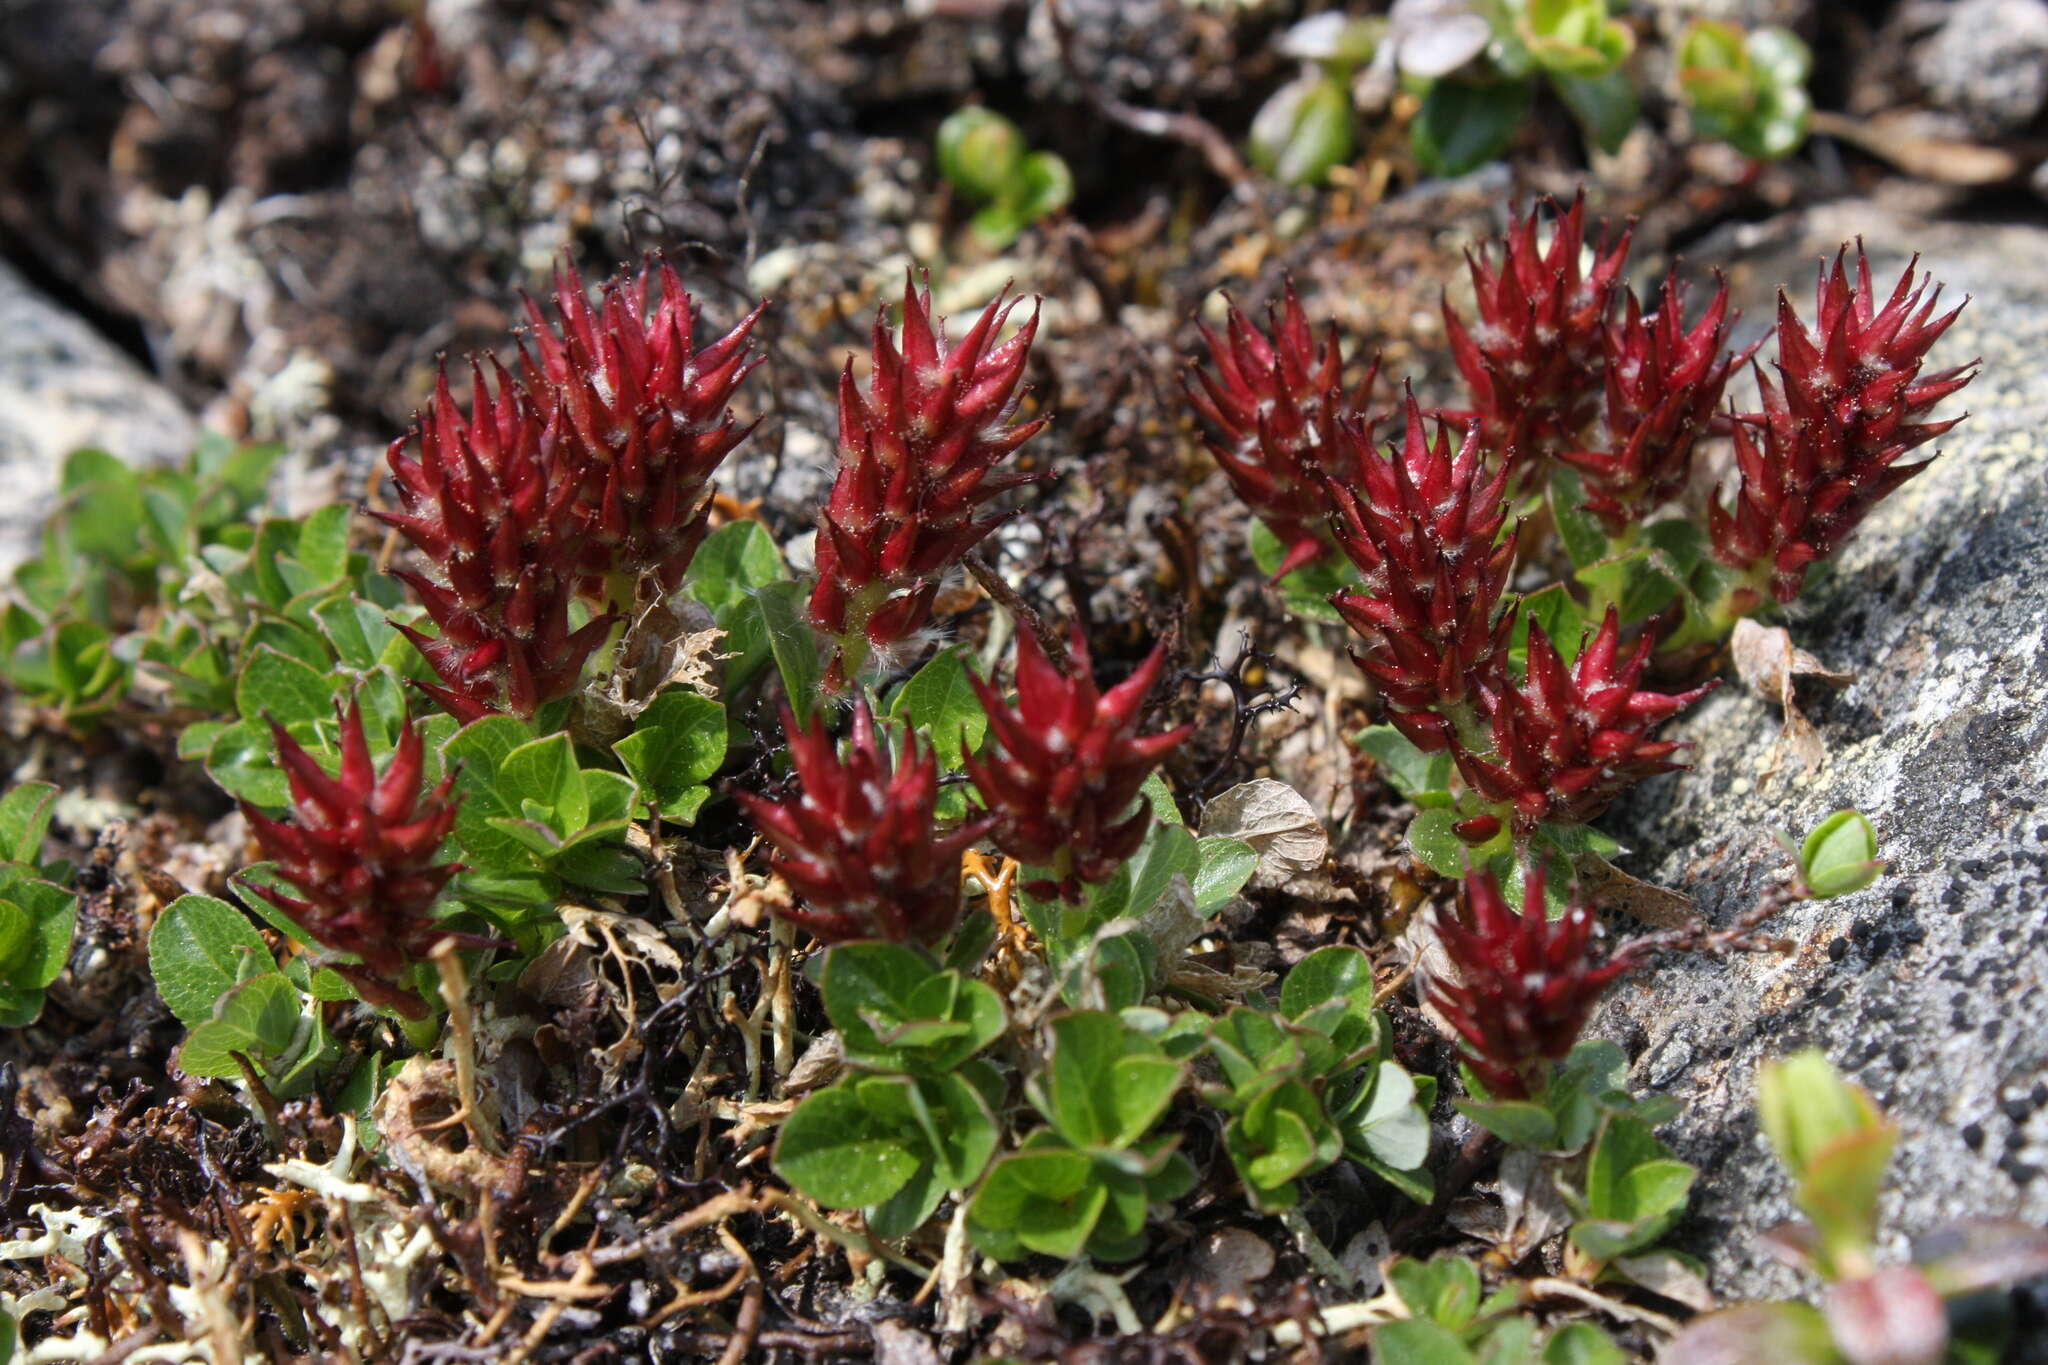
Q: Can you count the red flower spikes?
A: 13